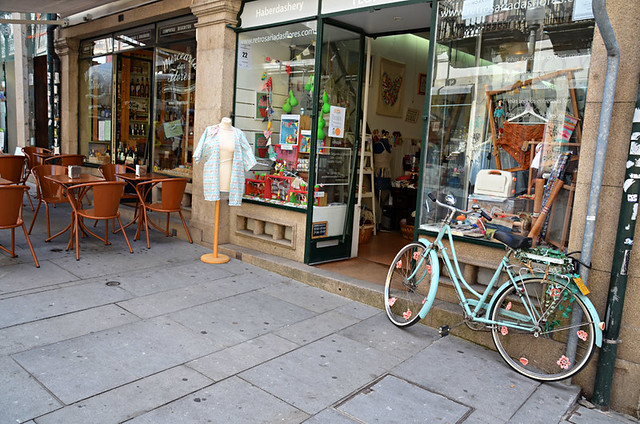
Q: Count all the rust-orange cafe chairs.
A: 8